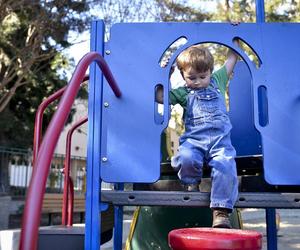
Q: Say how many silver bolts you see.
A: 3